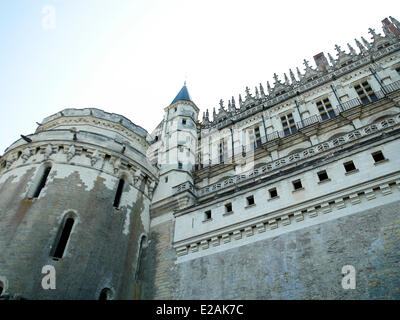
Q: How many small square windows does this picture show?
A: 8